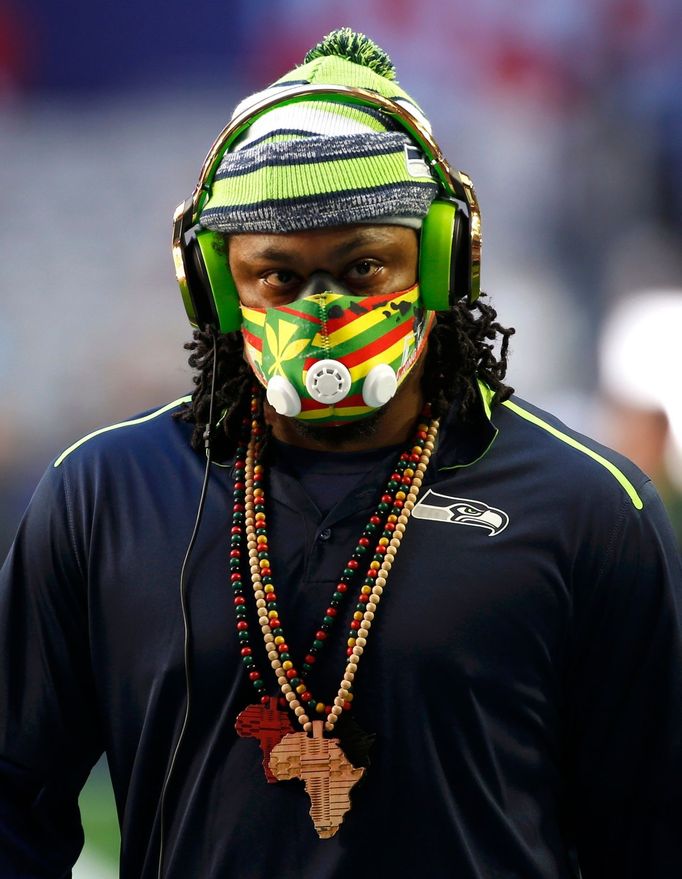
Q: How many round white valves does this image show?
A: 3